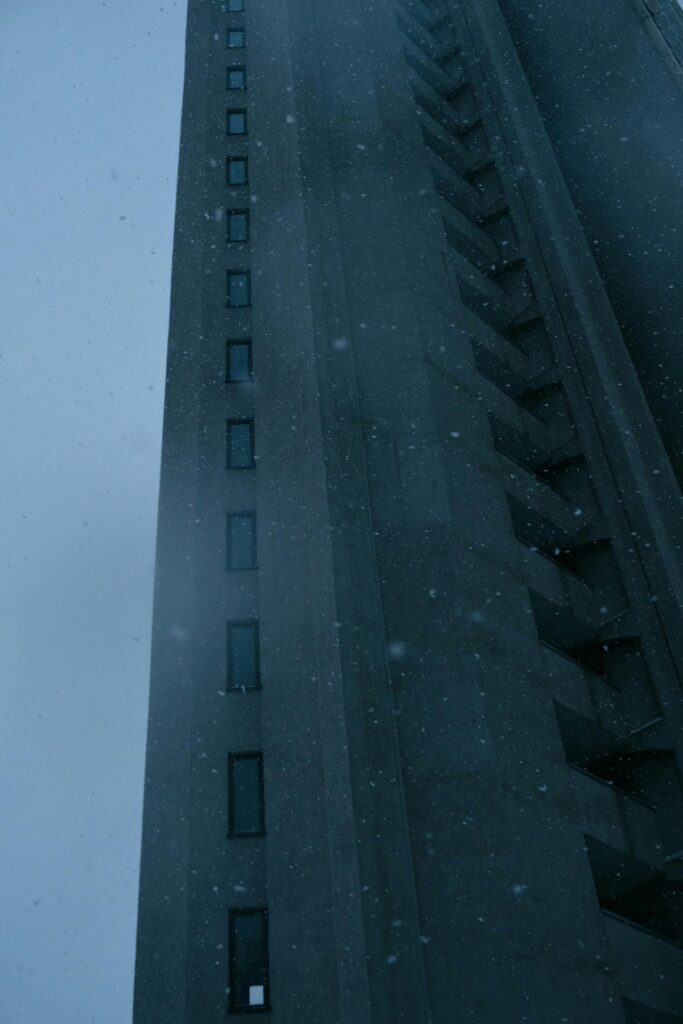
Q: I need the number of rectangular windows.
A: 13